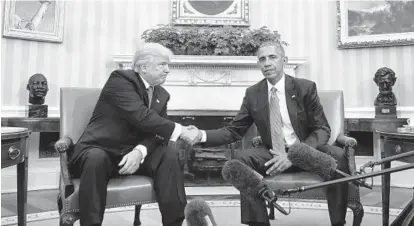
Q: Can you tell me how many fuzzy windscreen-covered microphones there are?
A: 3